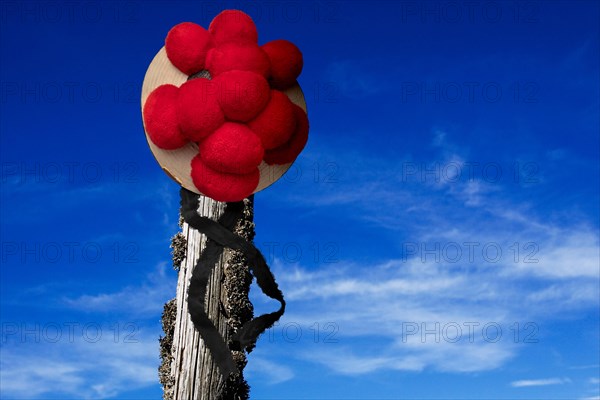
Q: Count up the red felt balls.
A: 11